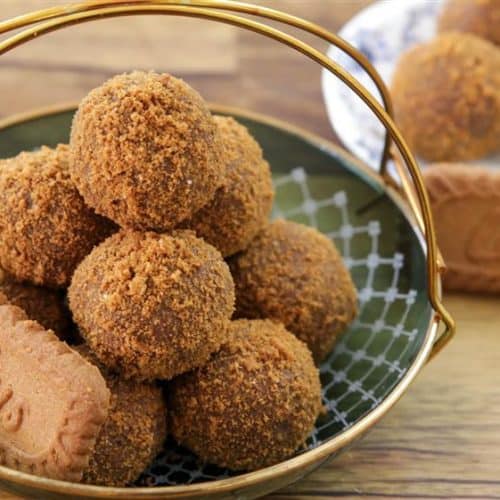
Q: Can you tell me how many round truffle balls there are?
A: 10